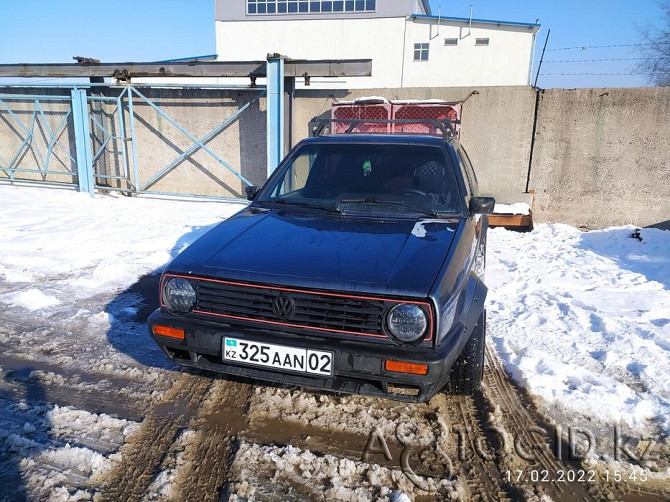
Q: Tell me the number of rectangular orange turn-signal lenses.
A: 2